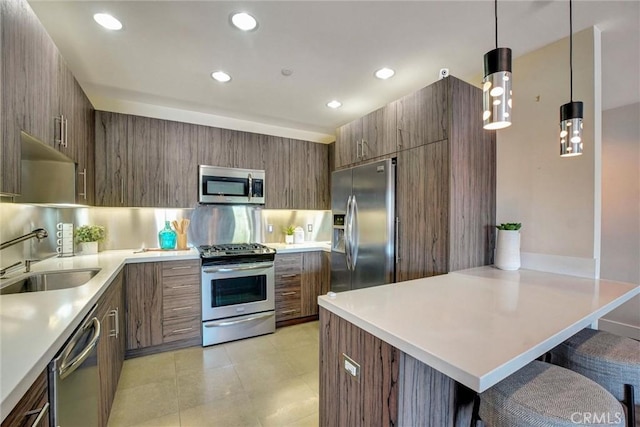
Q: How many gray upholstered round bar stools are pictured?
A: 2